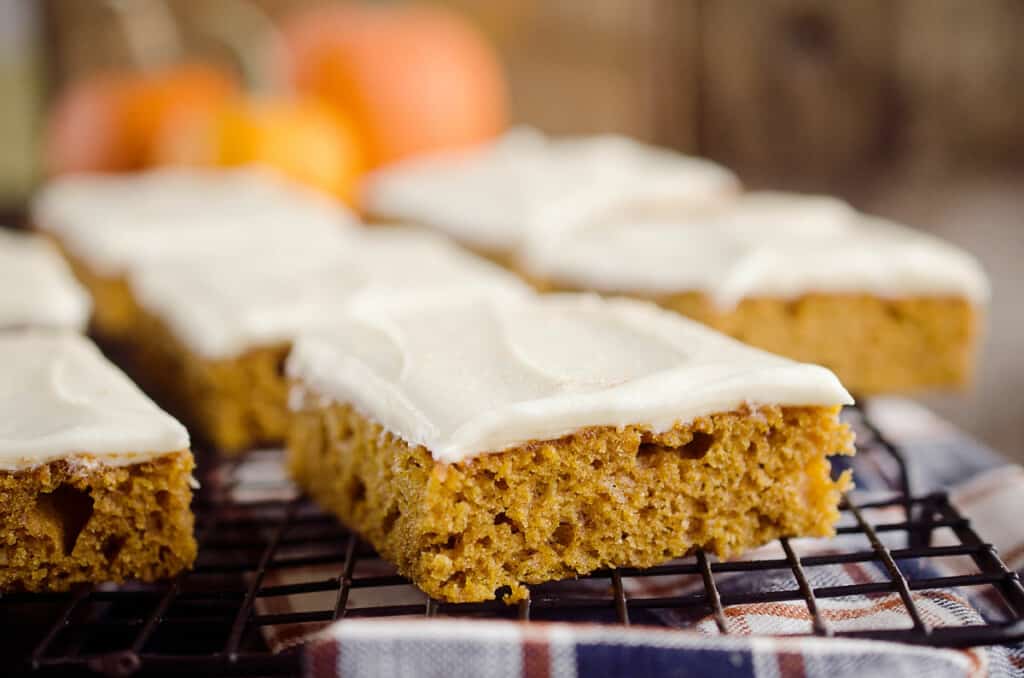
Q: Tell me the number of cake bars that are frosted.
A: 7